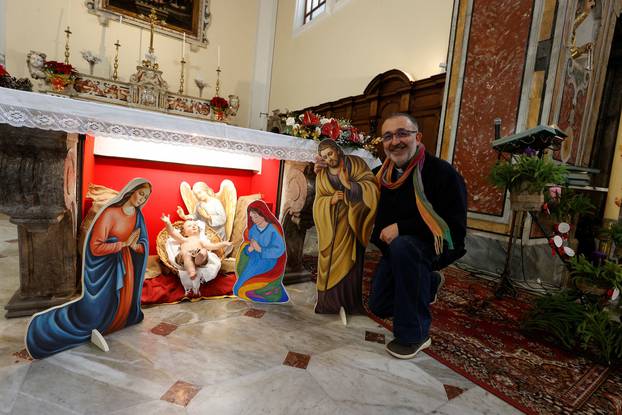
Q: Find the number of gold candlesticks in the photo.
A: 4